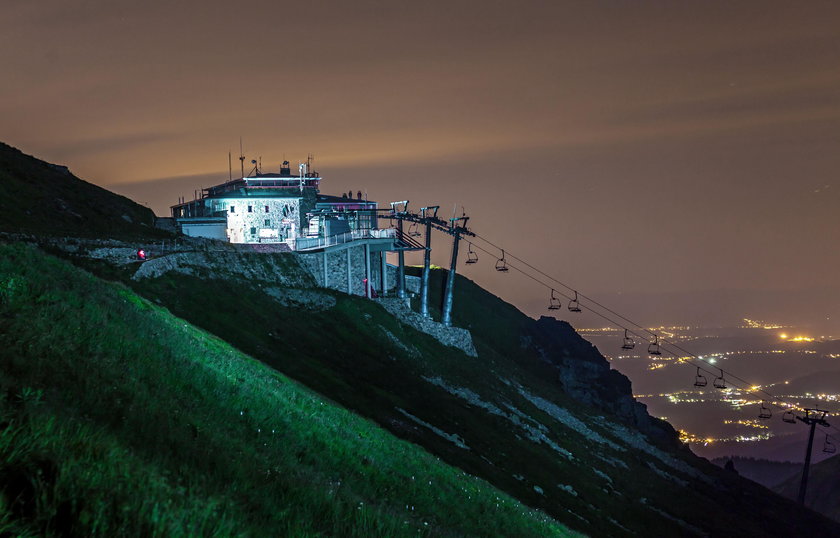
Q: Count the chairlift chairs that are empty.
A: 12